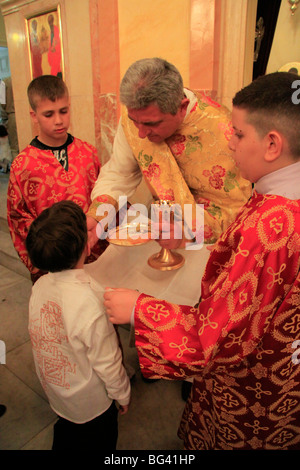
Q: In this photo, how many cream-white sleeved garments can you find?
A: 2